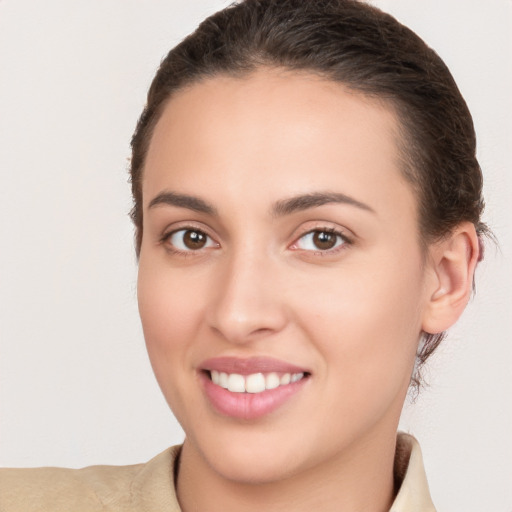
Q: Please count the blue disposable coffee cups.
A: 0